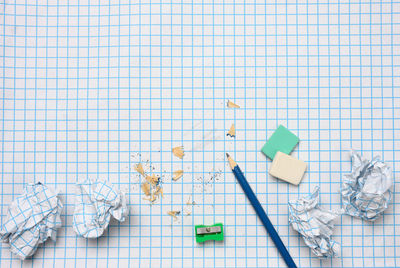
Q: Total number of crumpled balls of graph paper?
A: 4